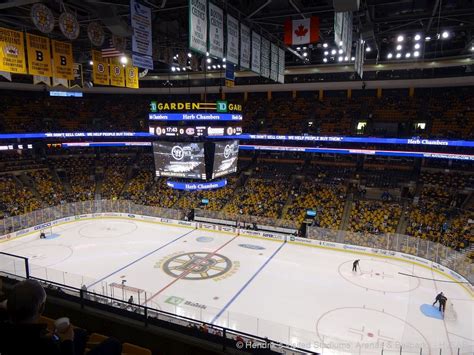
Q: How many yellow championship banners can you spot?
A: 6